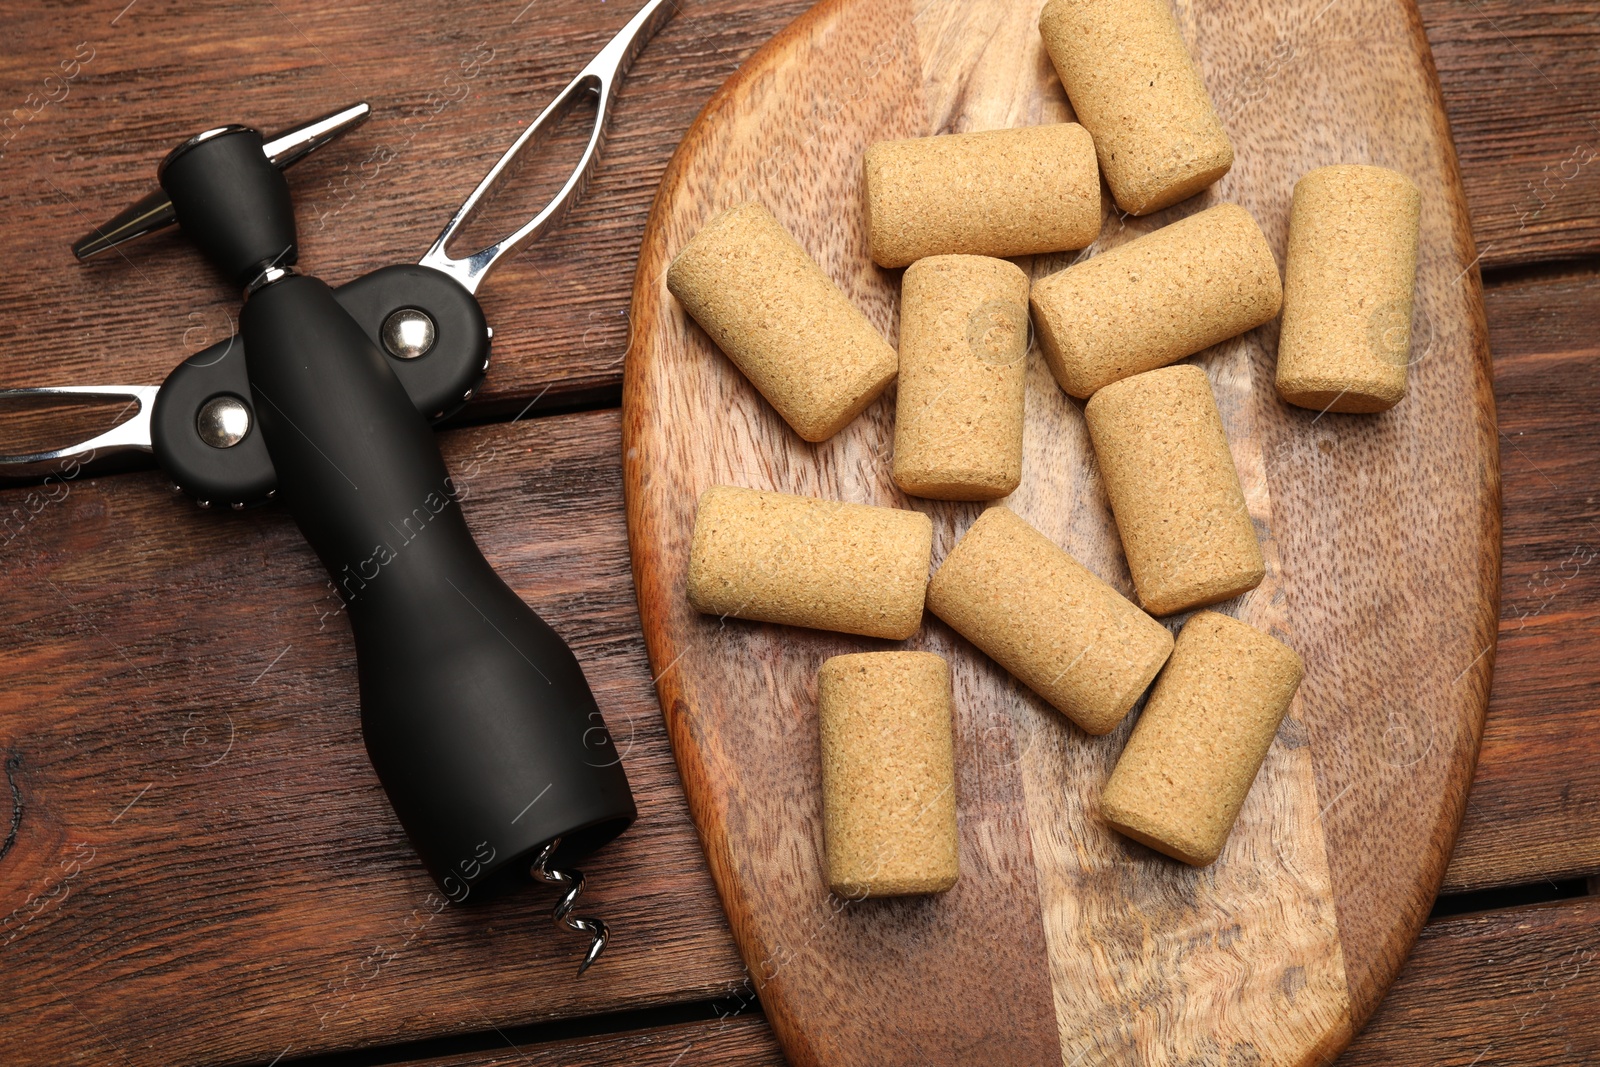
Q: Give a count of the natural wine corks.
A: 11